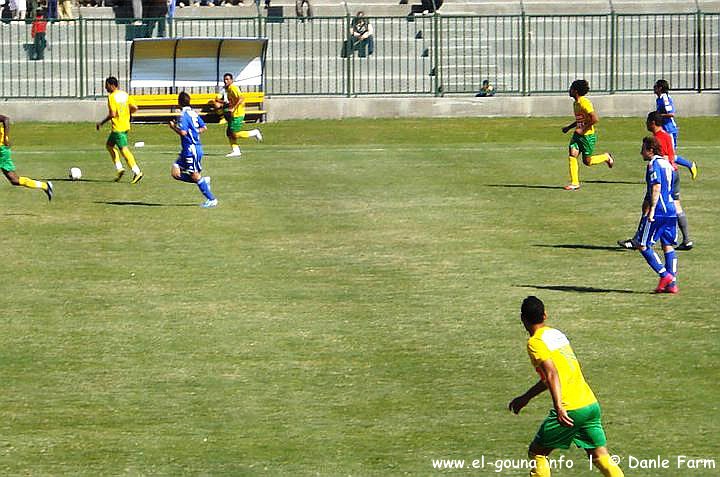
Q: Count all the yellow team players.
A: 5